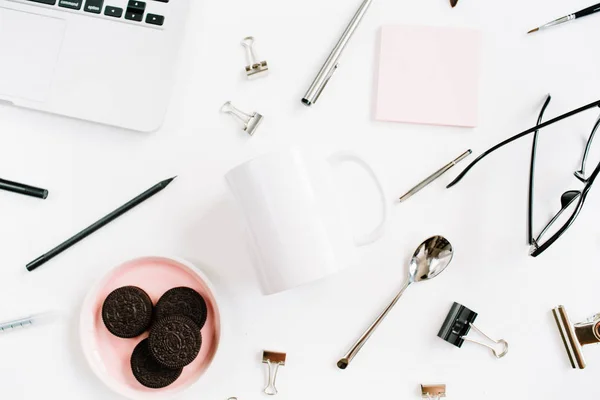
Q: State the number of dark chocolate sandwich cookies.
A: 4